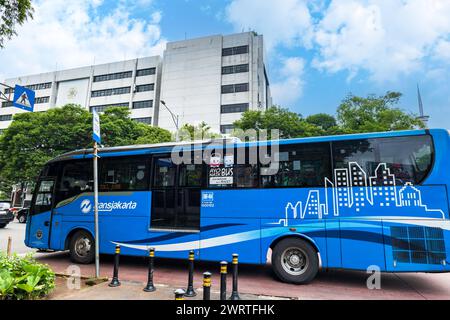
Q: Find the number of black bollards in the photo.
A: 7